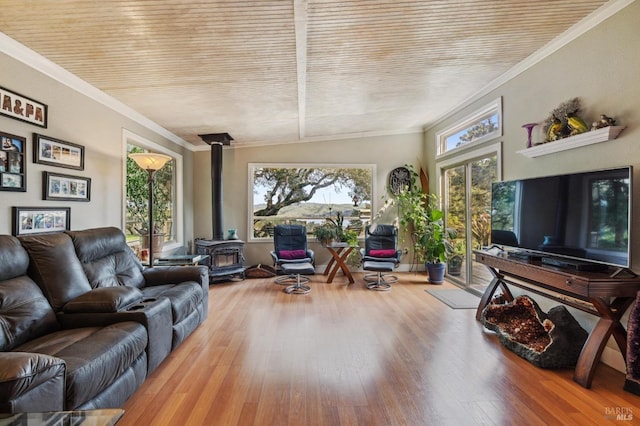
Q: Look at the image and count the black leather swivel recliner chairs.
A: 2